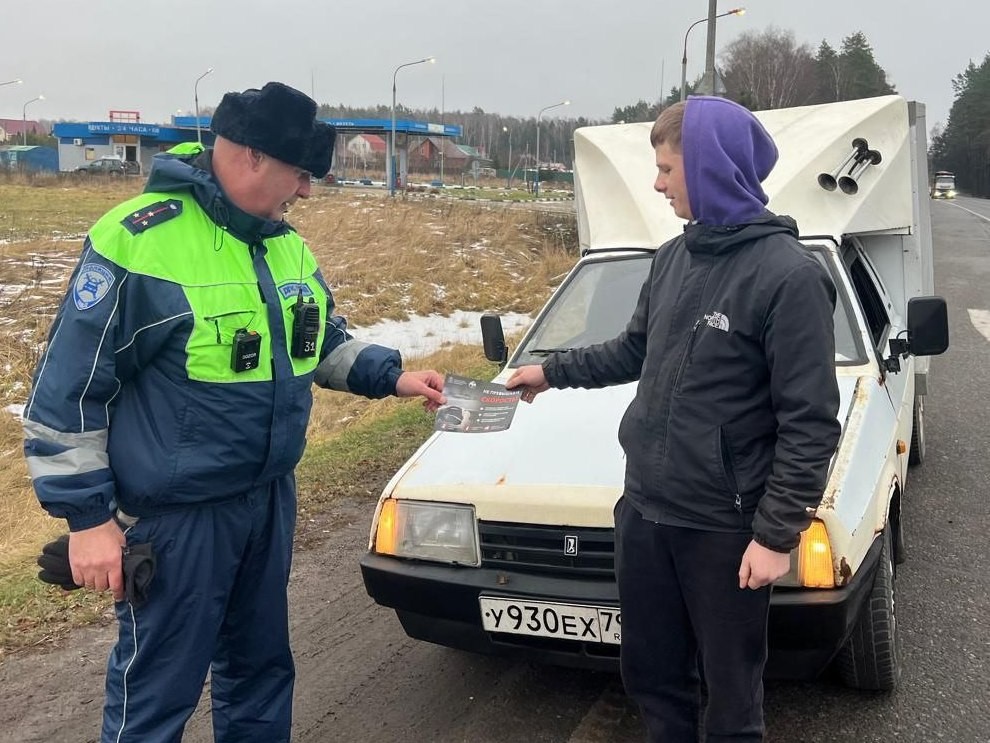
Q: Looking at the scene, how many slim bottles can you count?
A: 0